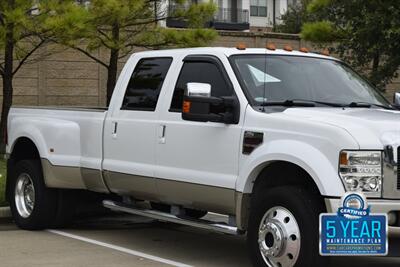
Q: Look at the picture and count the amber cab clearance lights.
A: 5